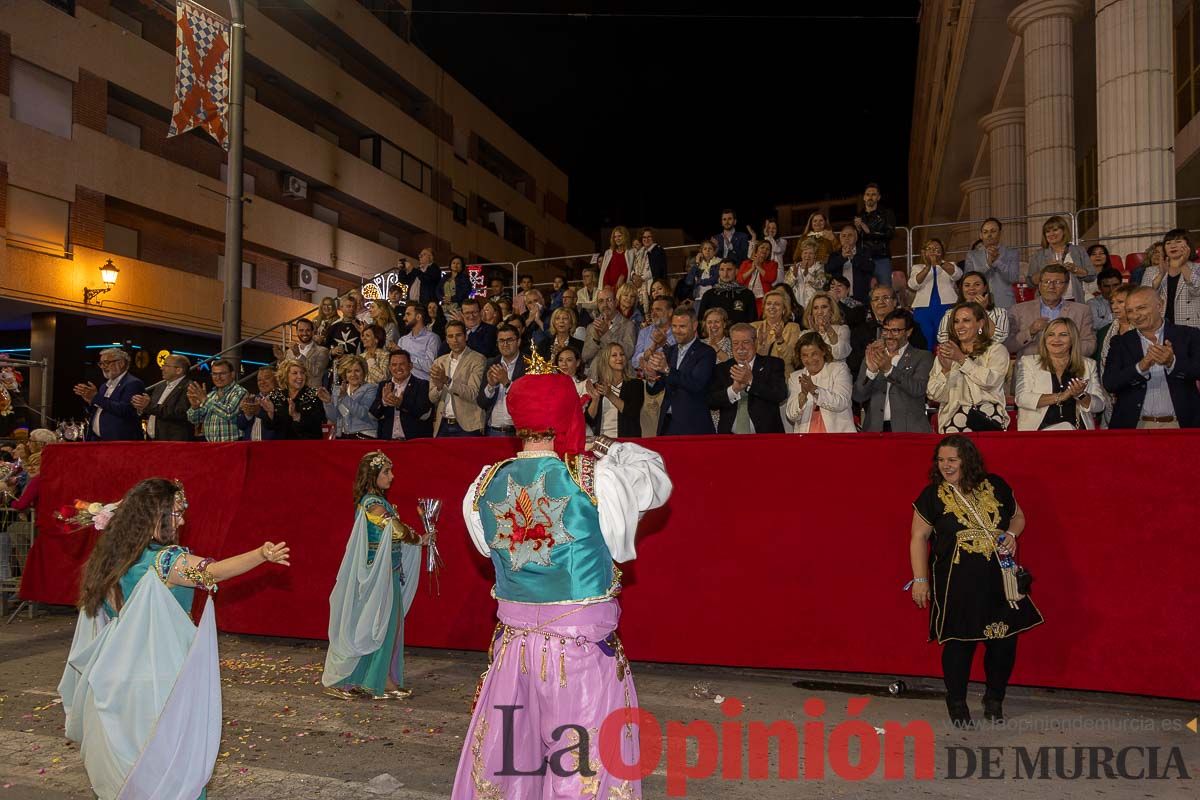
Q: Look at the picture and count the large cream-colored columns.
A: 4